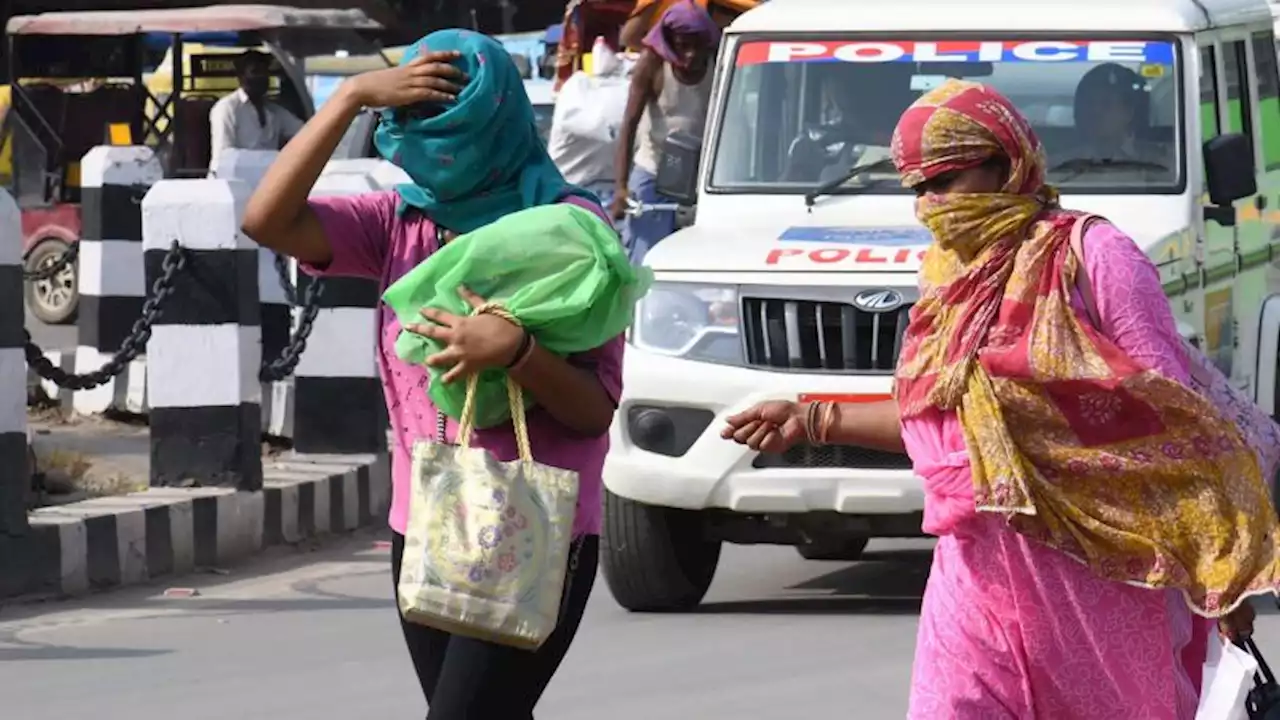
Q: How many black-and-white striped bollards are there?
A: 5